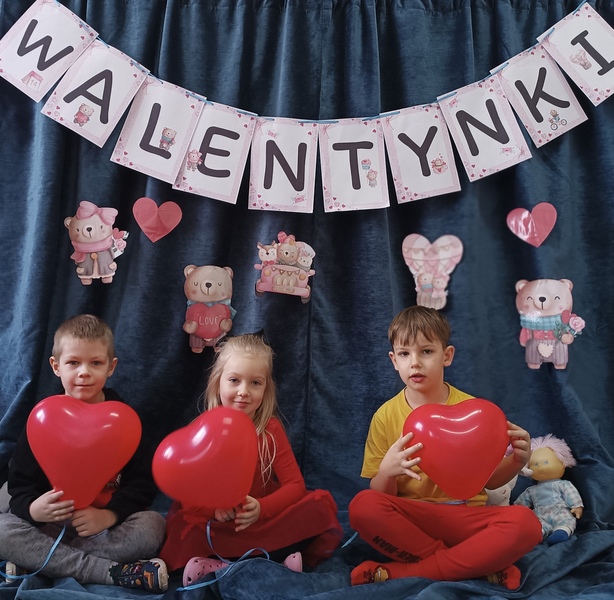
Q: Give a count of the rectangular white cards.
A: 10